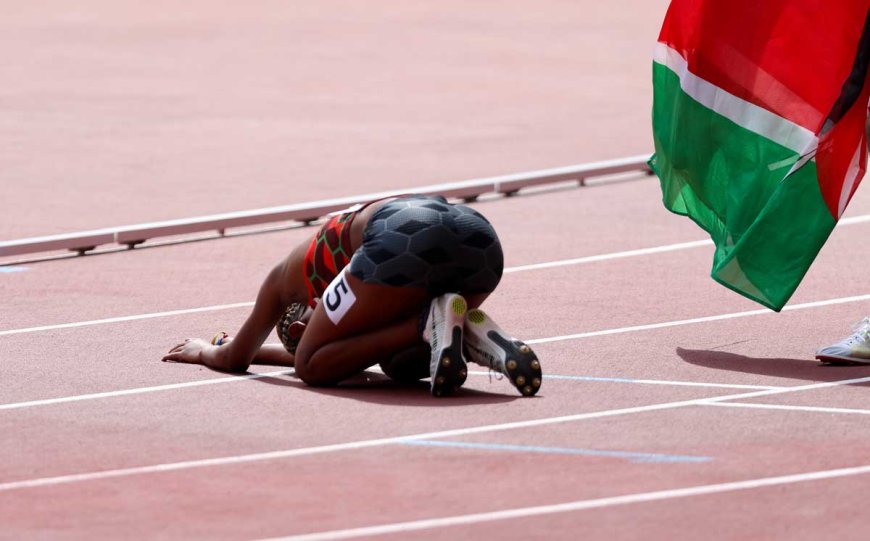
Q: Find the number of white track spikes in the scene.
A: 3